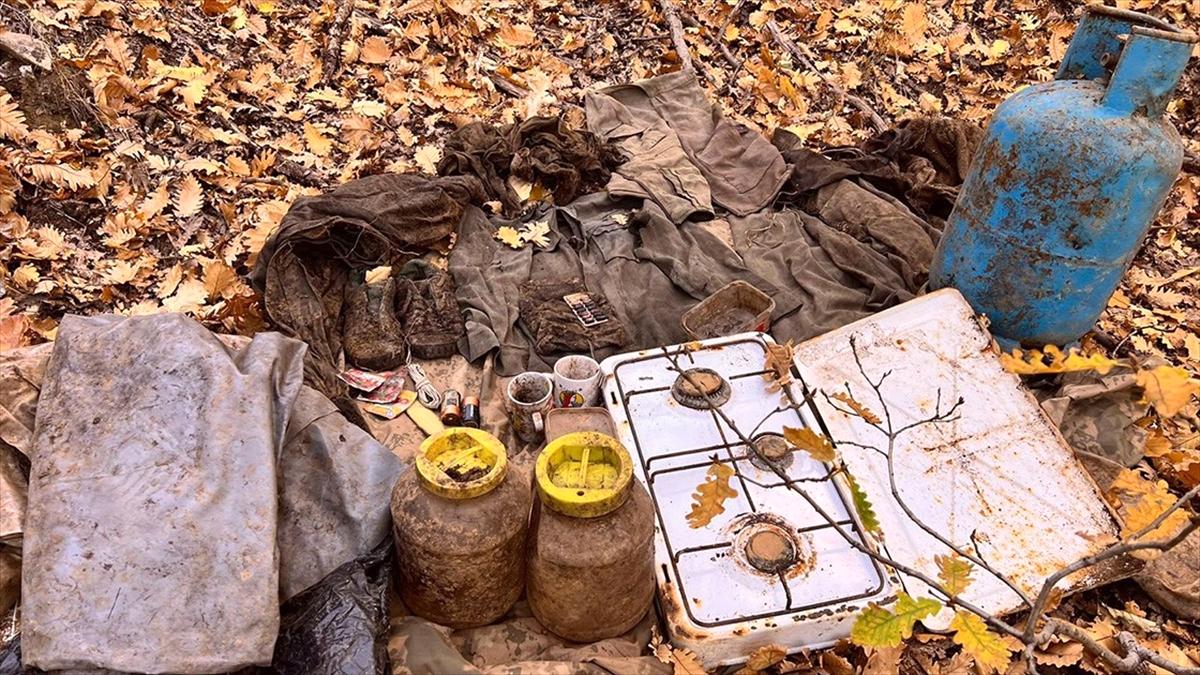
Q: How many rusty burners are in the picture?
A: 3